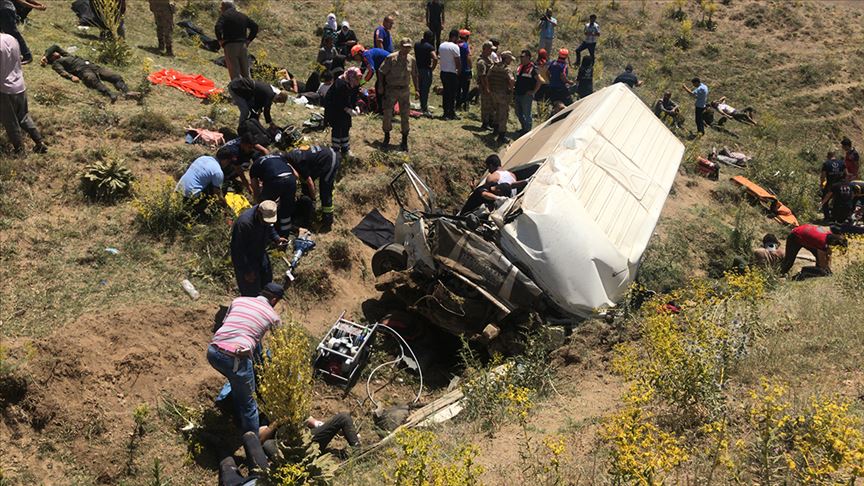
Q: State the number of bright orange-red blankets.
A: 1